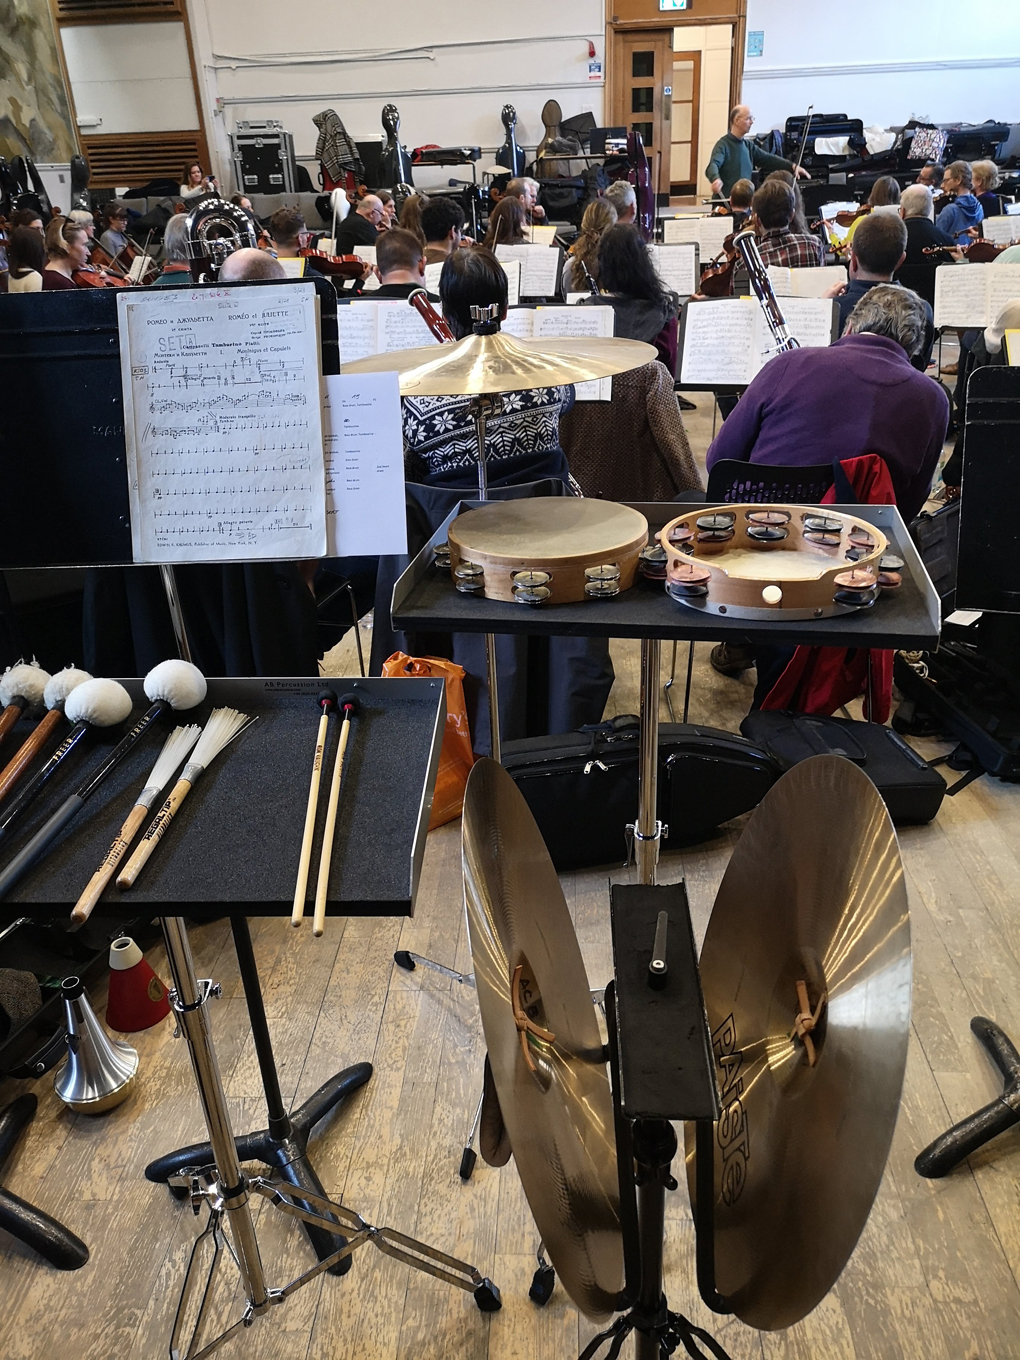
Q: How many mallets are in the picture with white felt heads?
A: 4